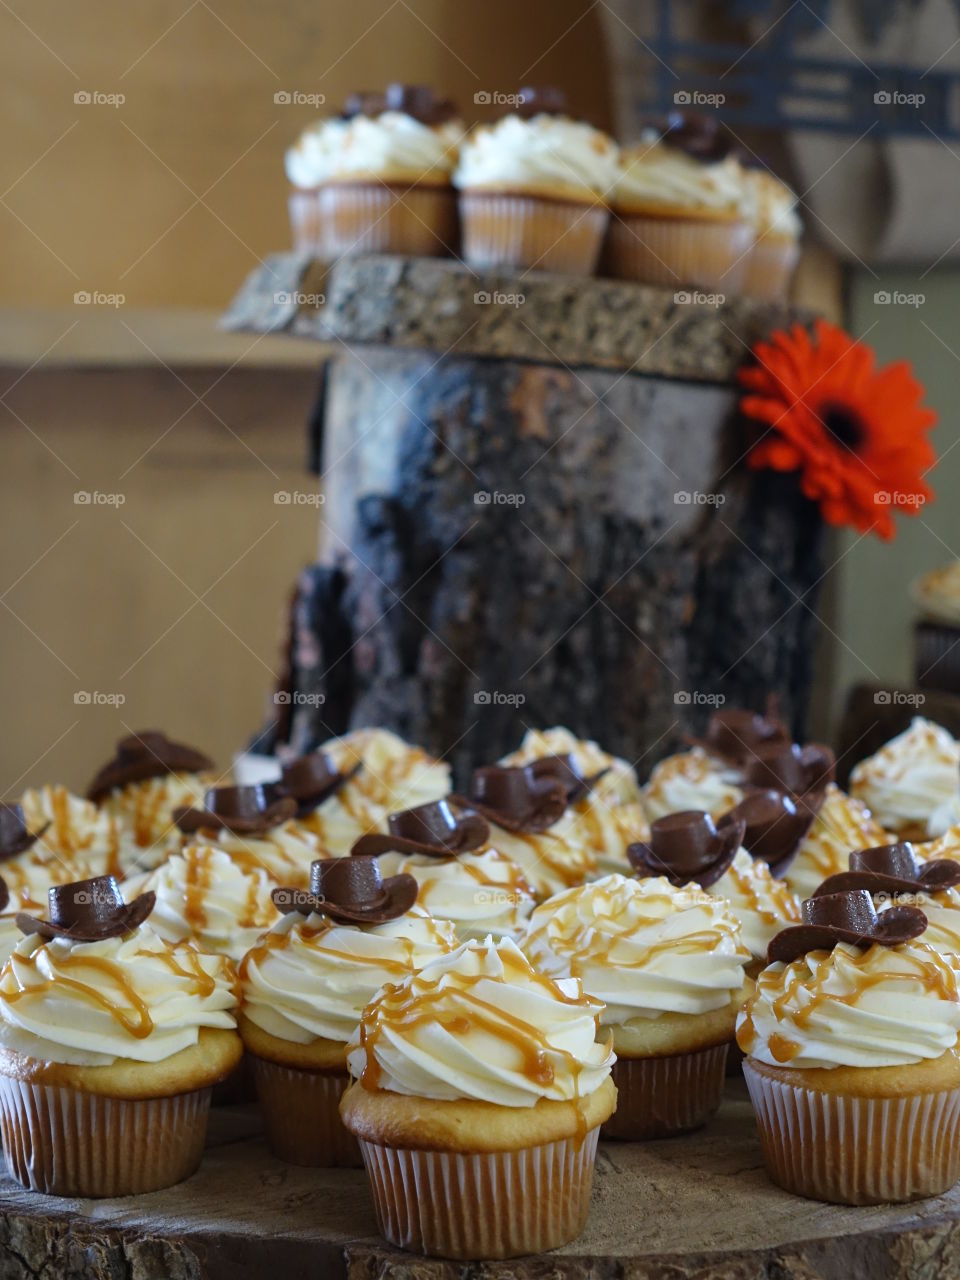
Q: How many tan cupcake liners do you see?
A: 10